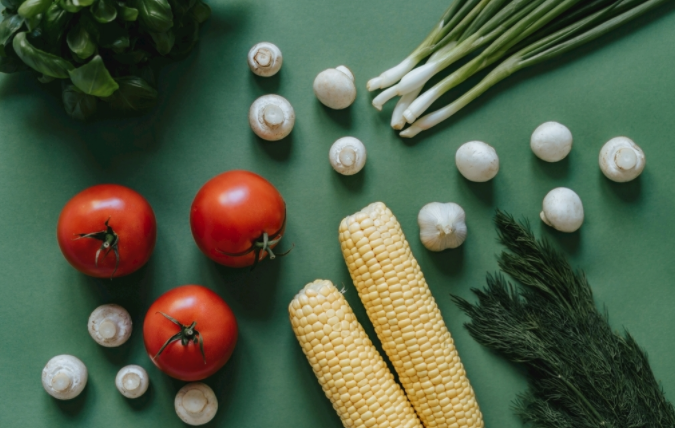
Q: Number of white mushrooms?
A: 12